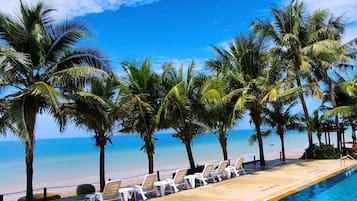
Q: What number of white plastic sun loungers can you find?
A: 6